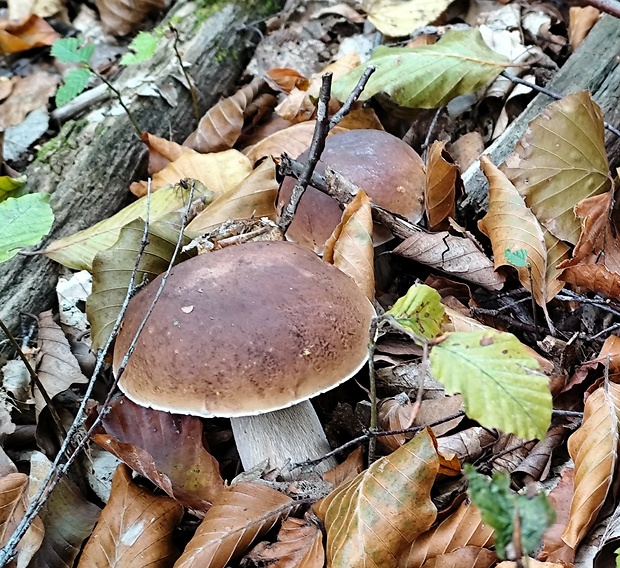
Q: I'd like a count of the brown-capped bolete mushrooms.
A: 2